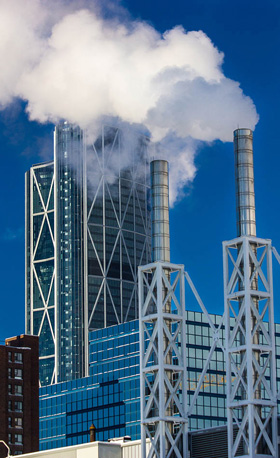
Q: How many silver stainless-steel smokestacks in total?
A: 2